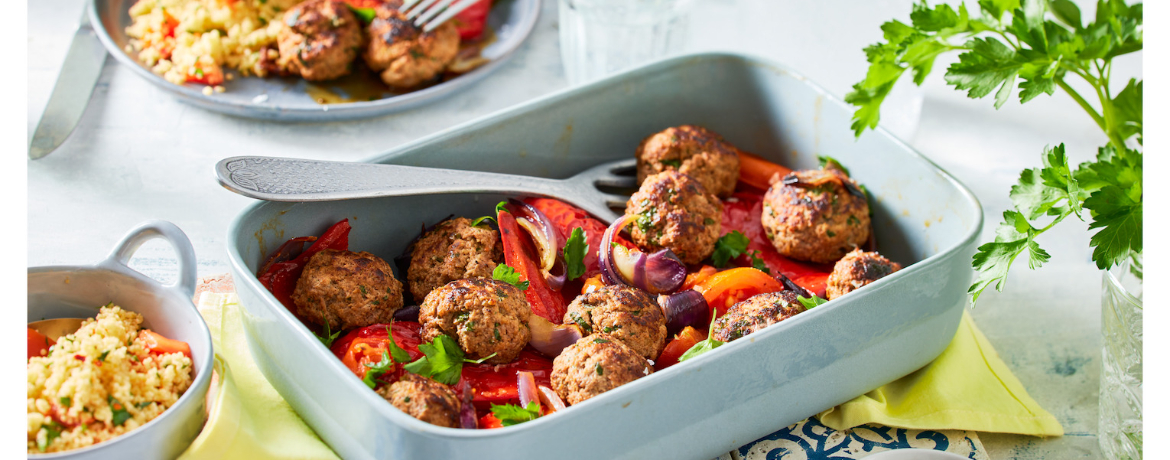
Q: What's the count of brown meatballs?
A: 13